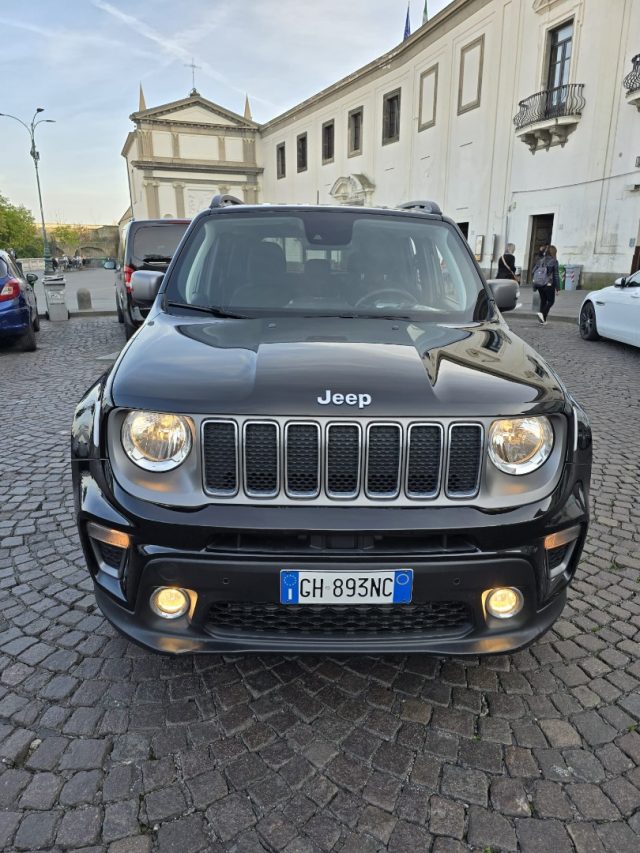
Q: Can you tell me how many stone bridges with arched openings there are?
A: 1